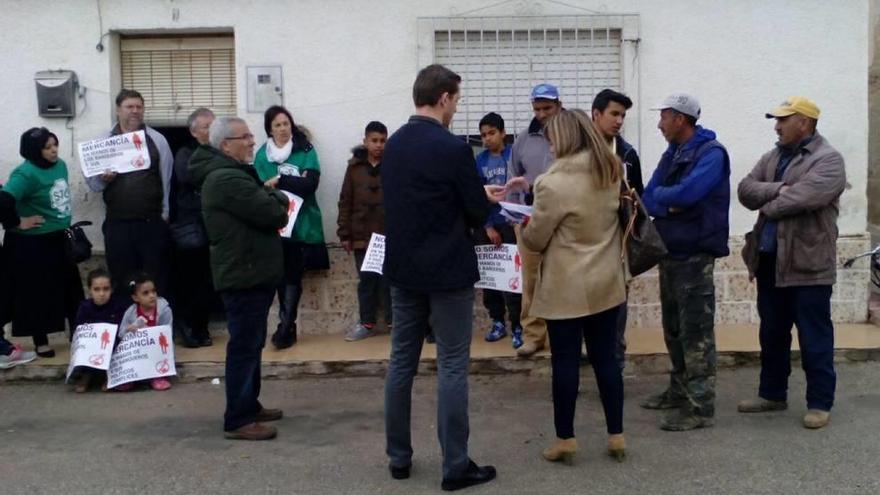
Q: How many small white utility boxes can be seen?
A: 1